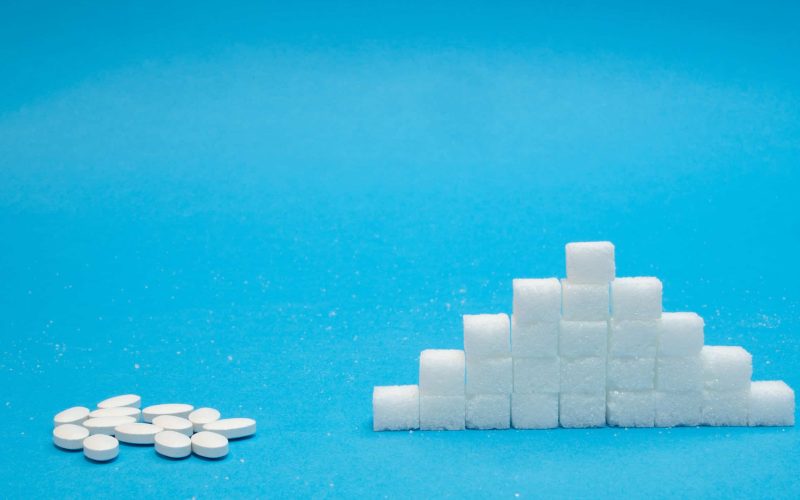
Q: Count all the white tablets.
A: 13